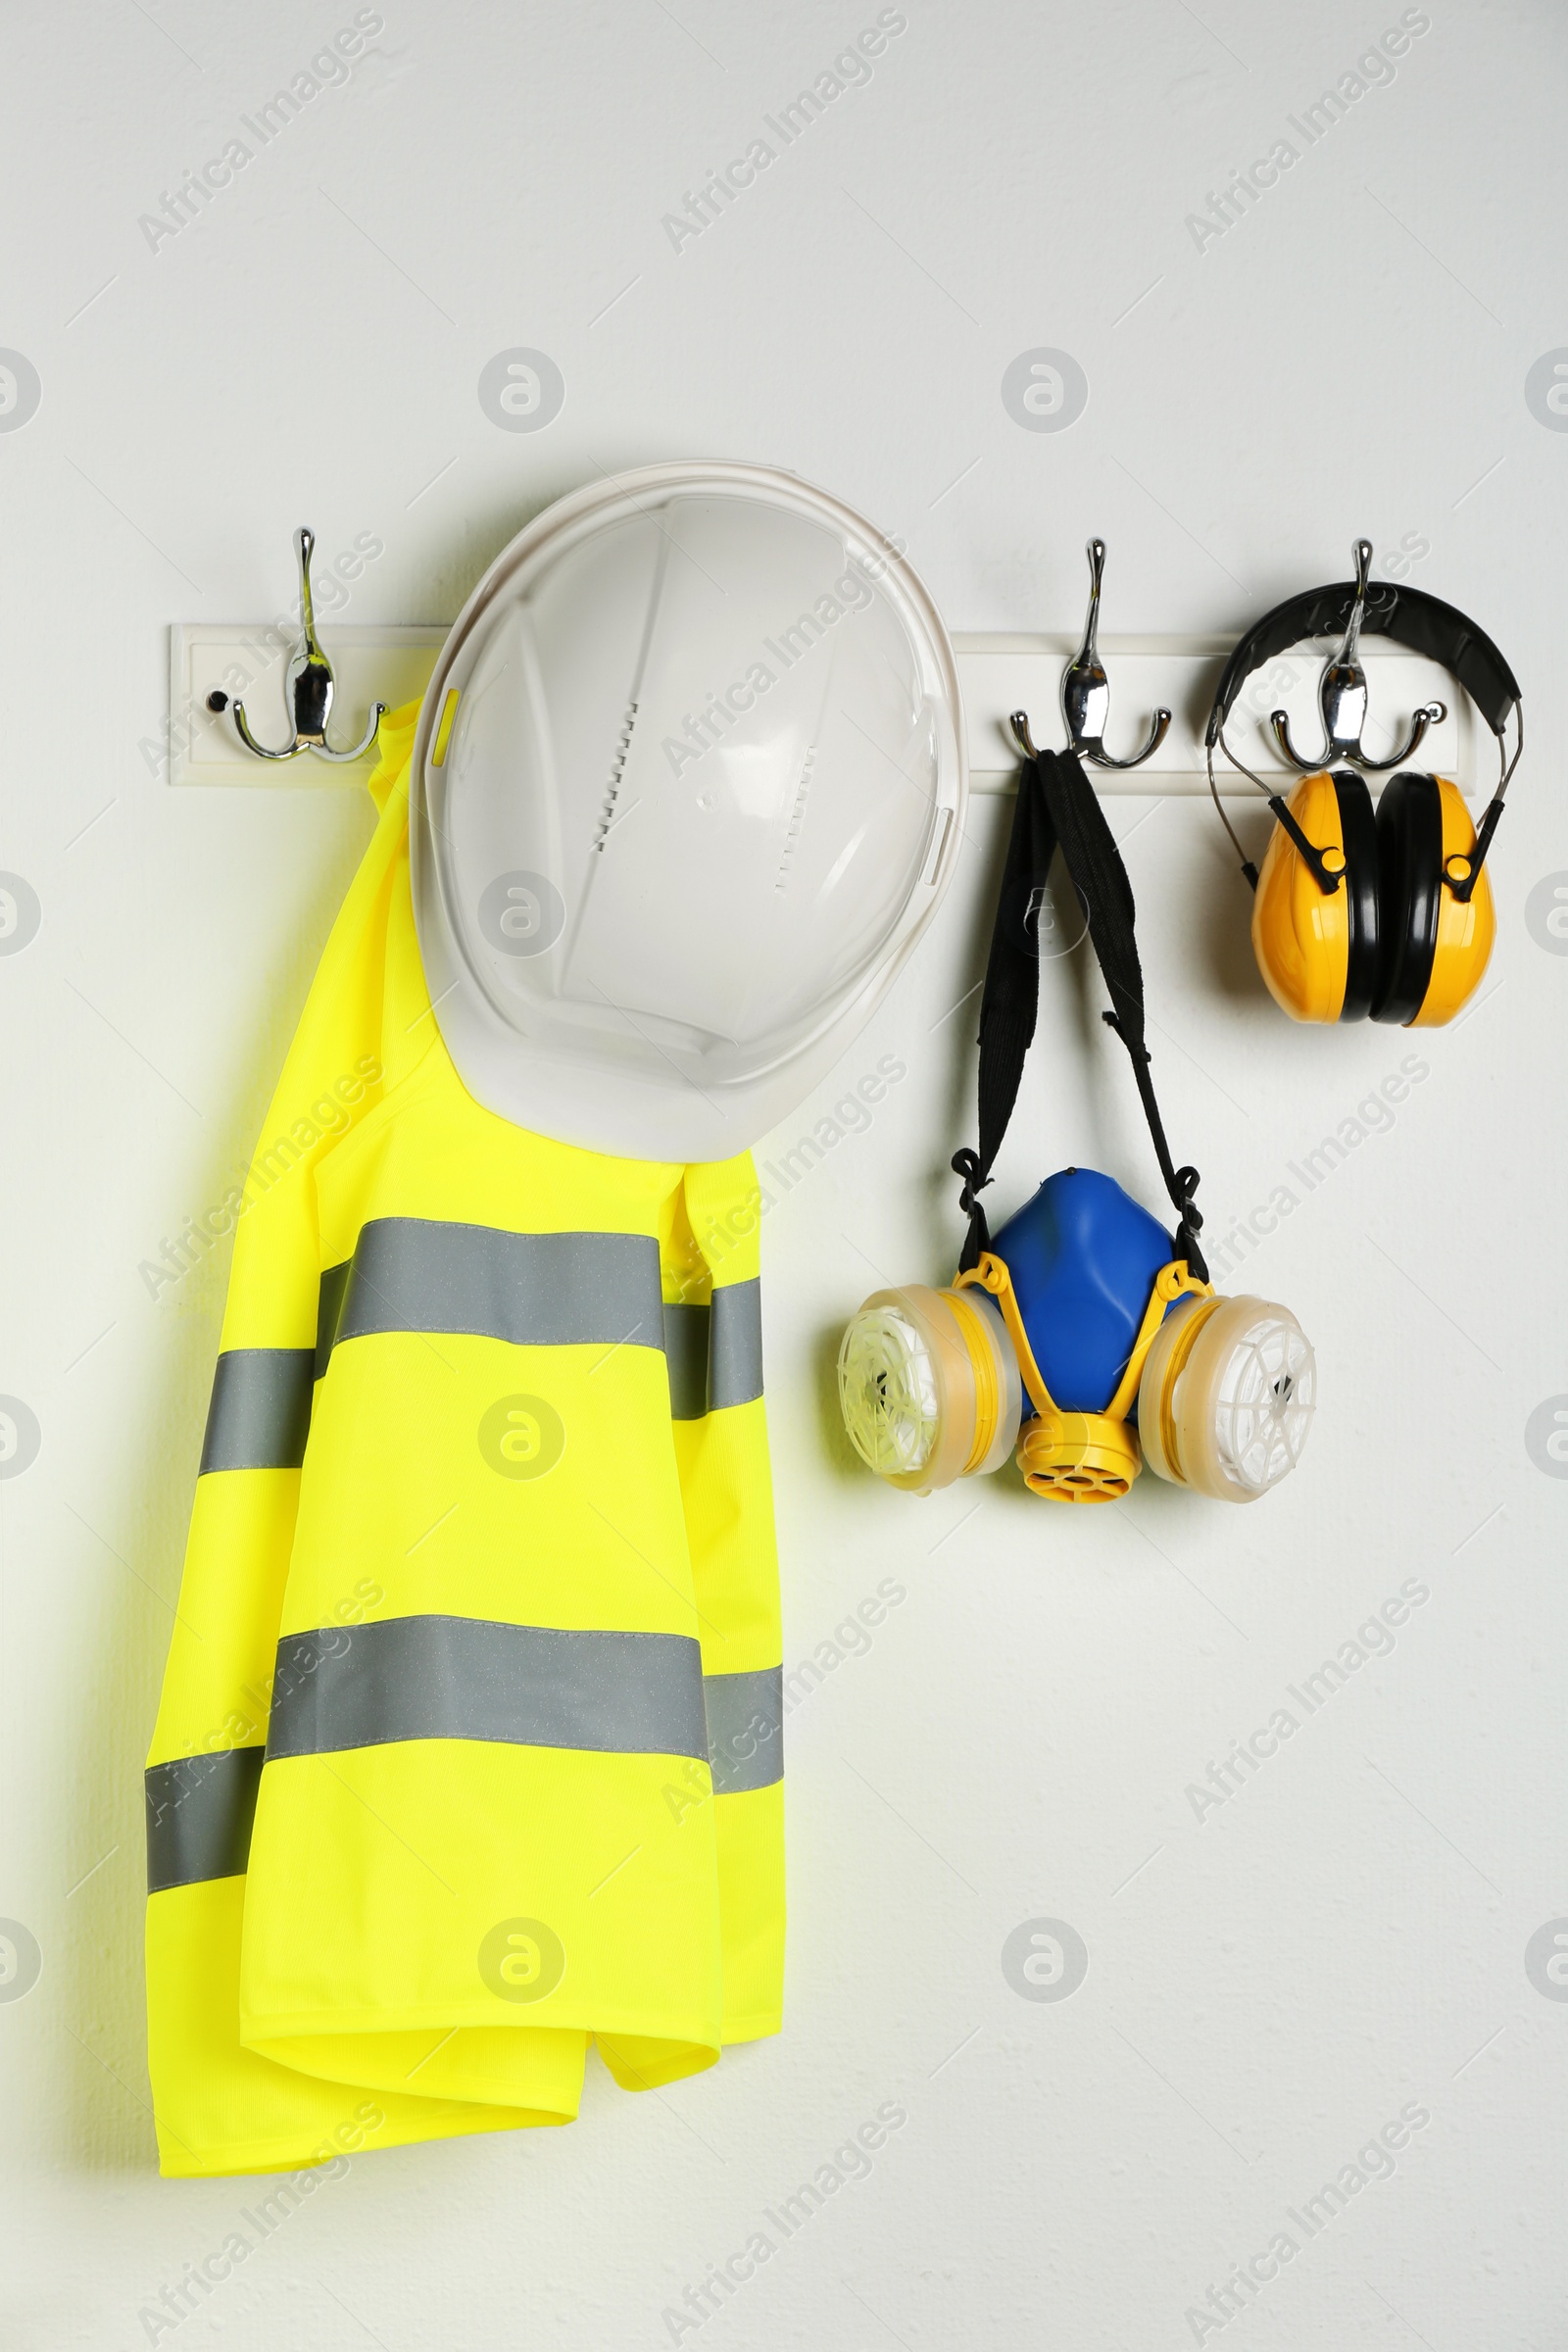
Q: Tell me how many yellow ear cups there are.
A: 2